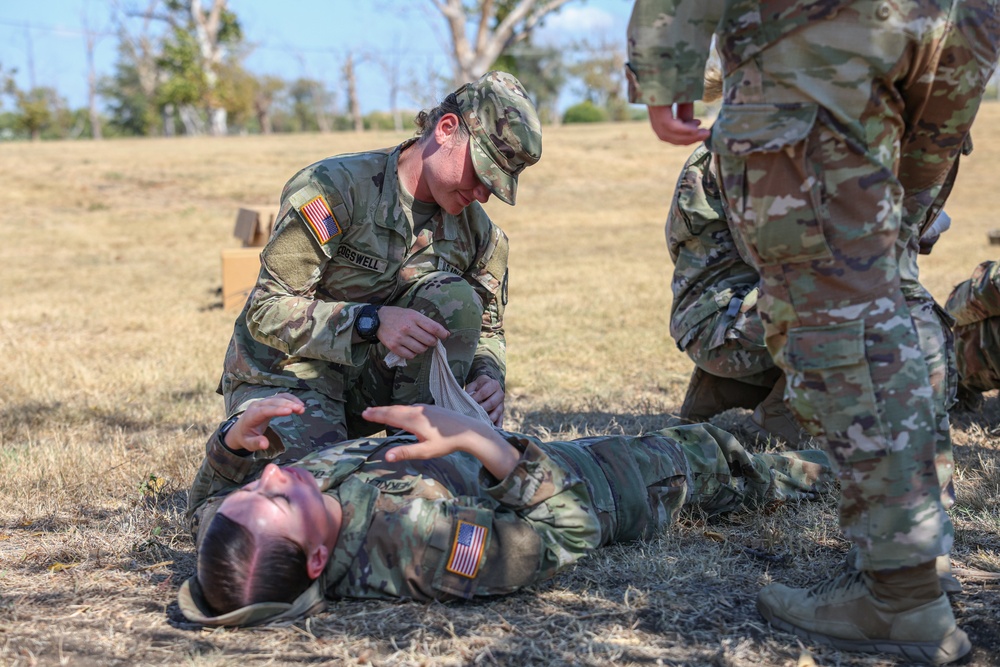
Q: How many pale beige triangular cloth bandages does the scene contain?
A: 1